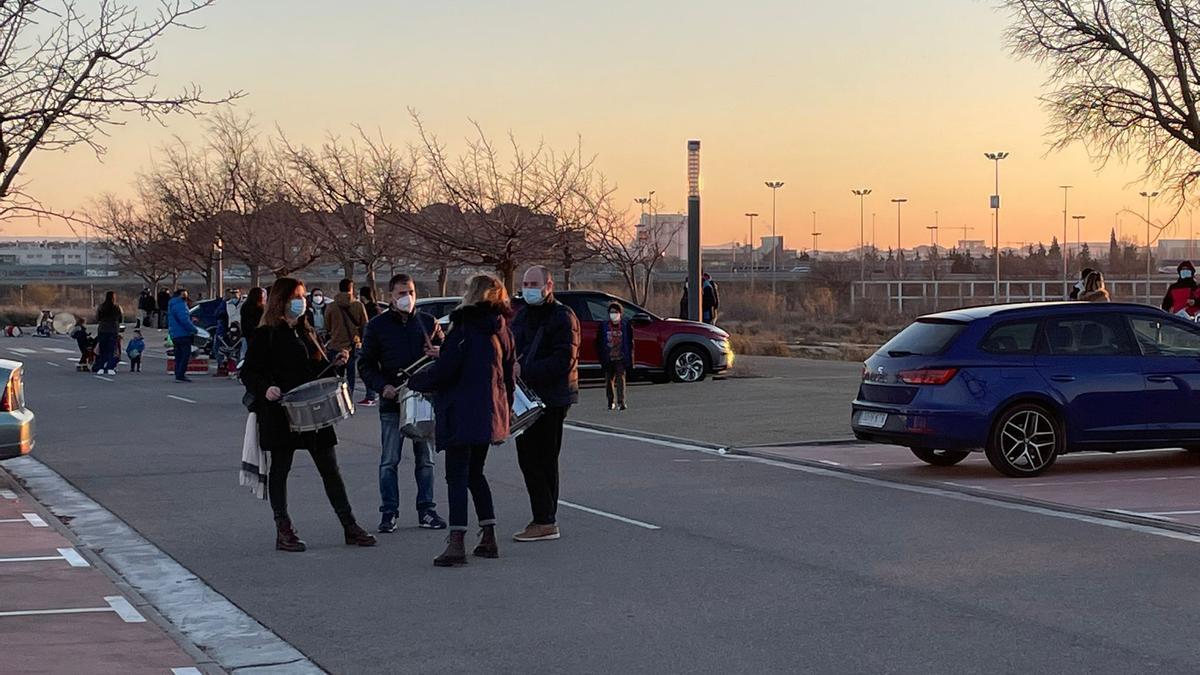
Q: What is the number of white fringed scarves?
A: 1